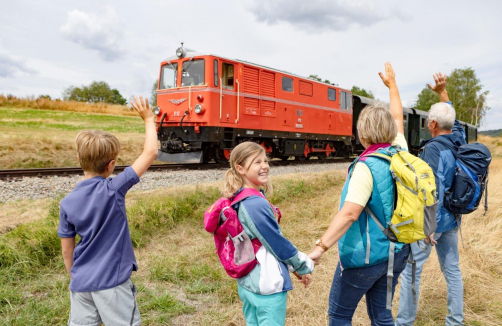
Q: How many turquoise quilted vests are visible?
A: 1